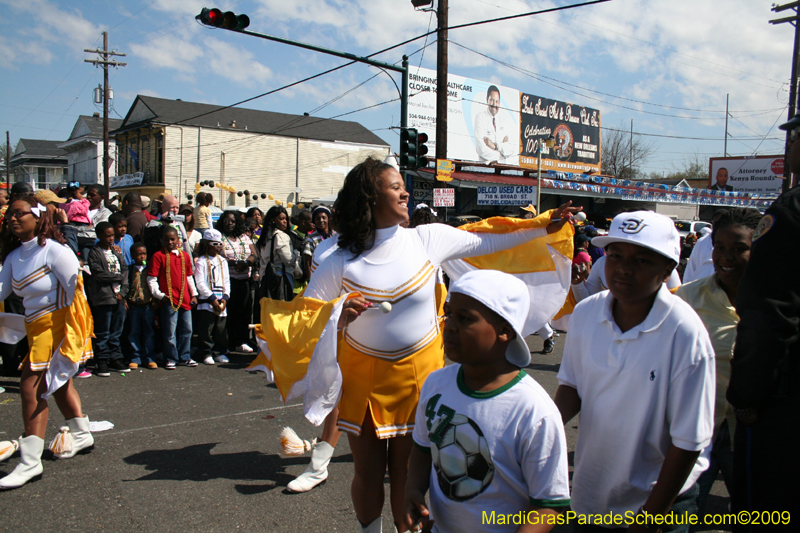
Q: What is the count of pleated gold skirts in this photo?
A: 2